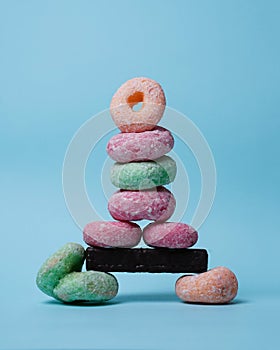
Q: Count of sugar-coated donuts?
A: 9